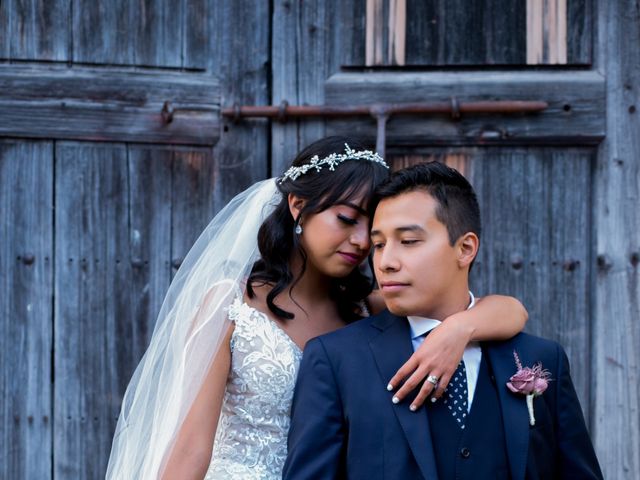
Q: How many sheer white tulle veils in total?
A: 1